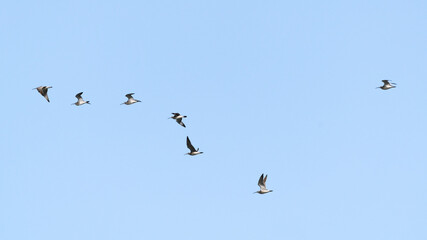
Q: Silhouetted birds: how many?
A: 7